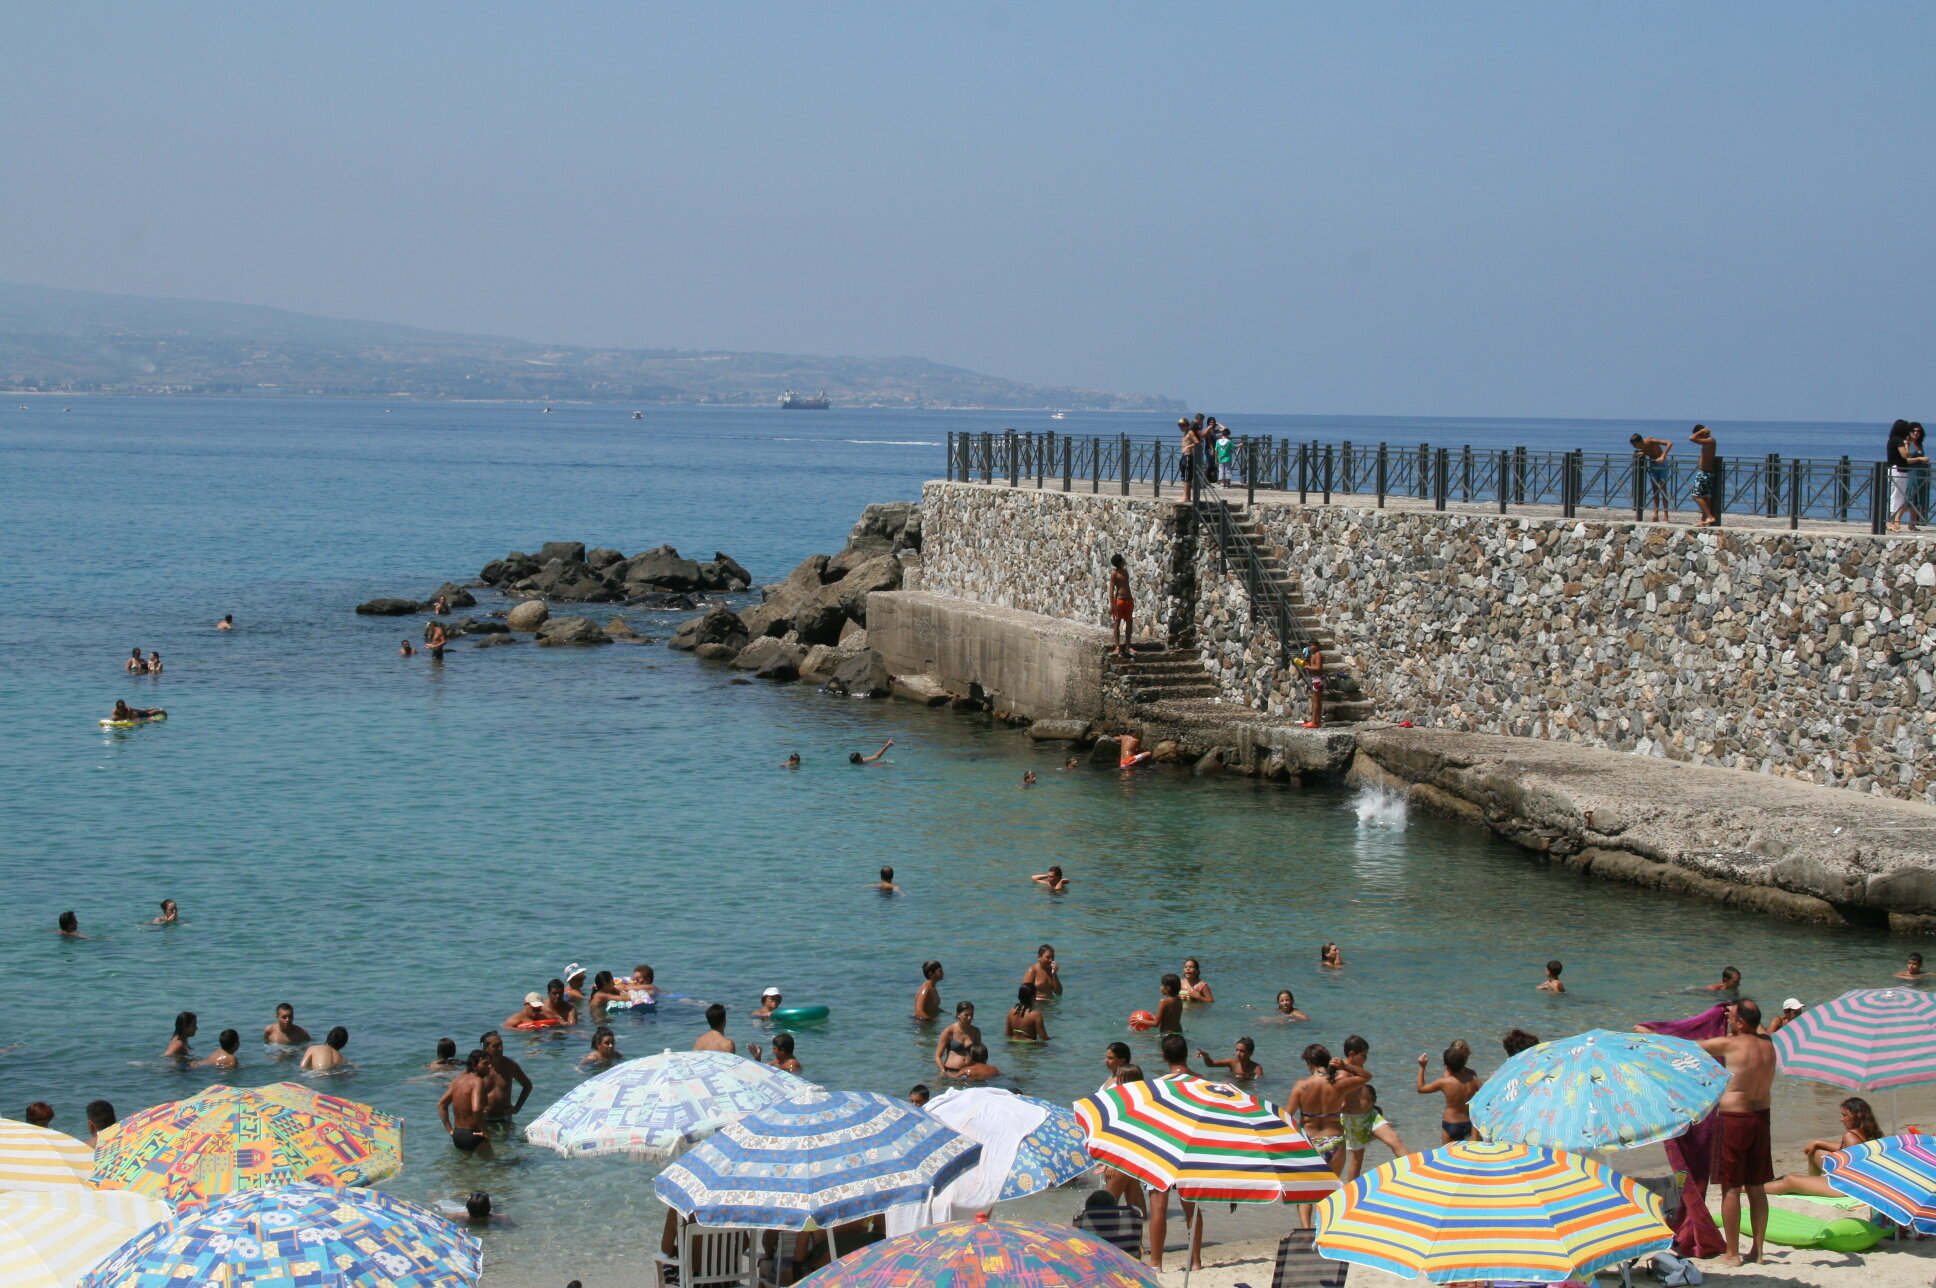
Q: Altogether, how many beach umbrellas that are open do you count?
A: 13